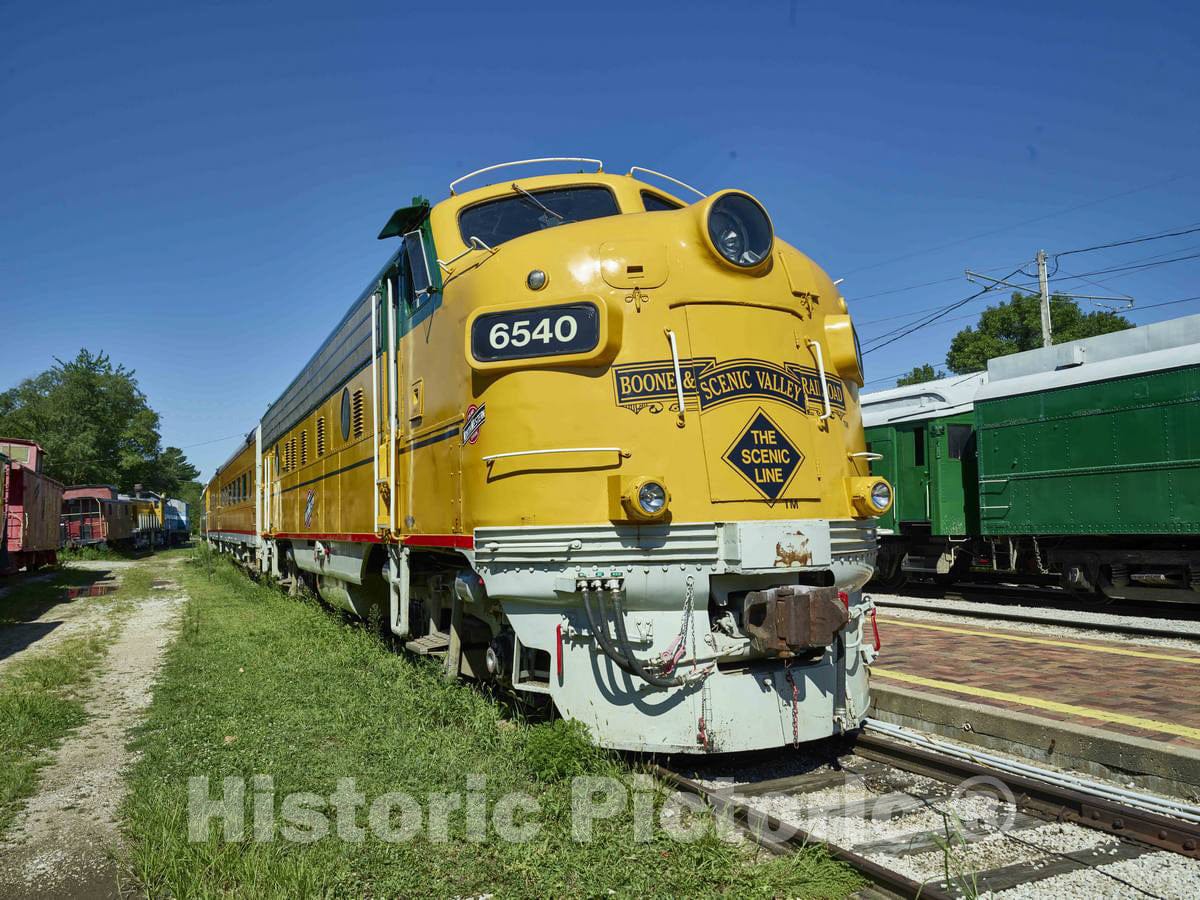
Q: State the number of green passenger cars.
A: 2